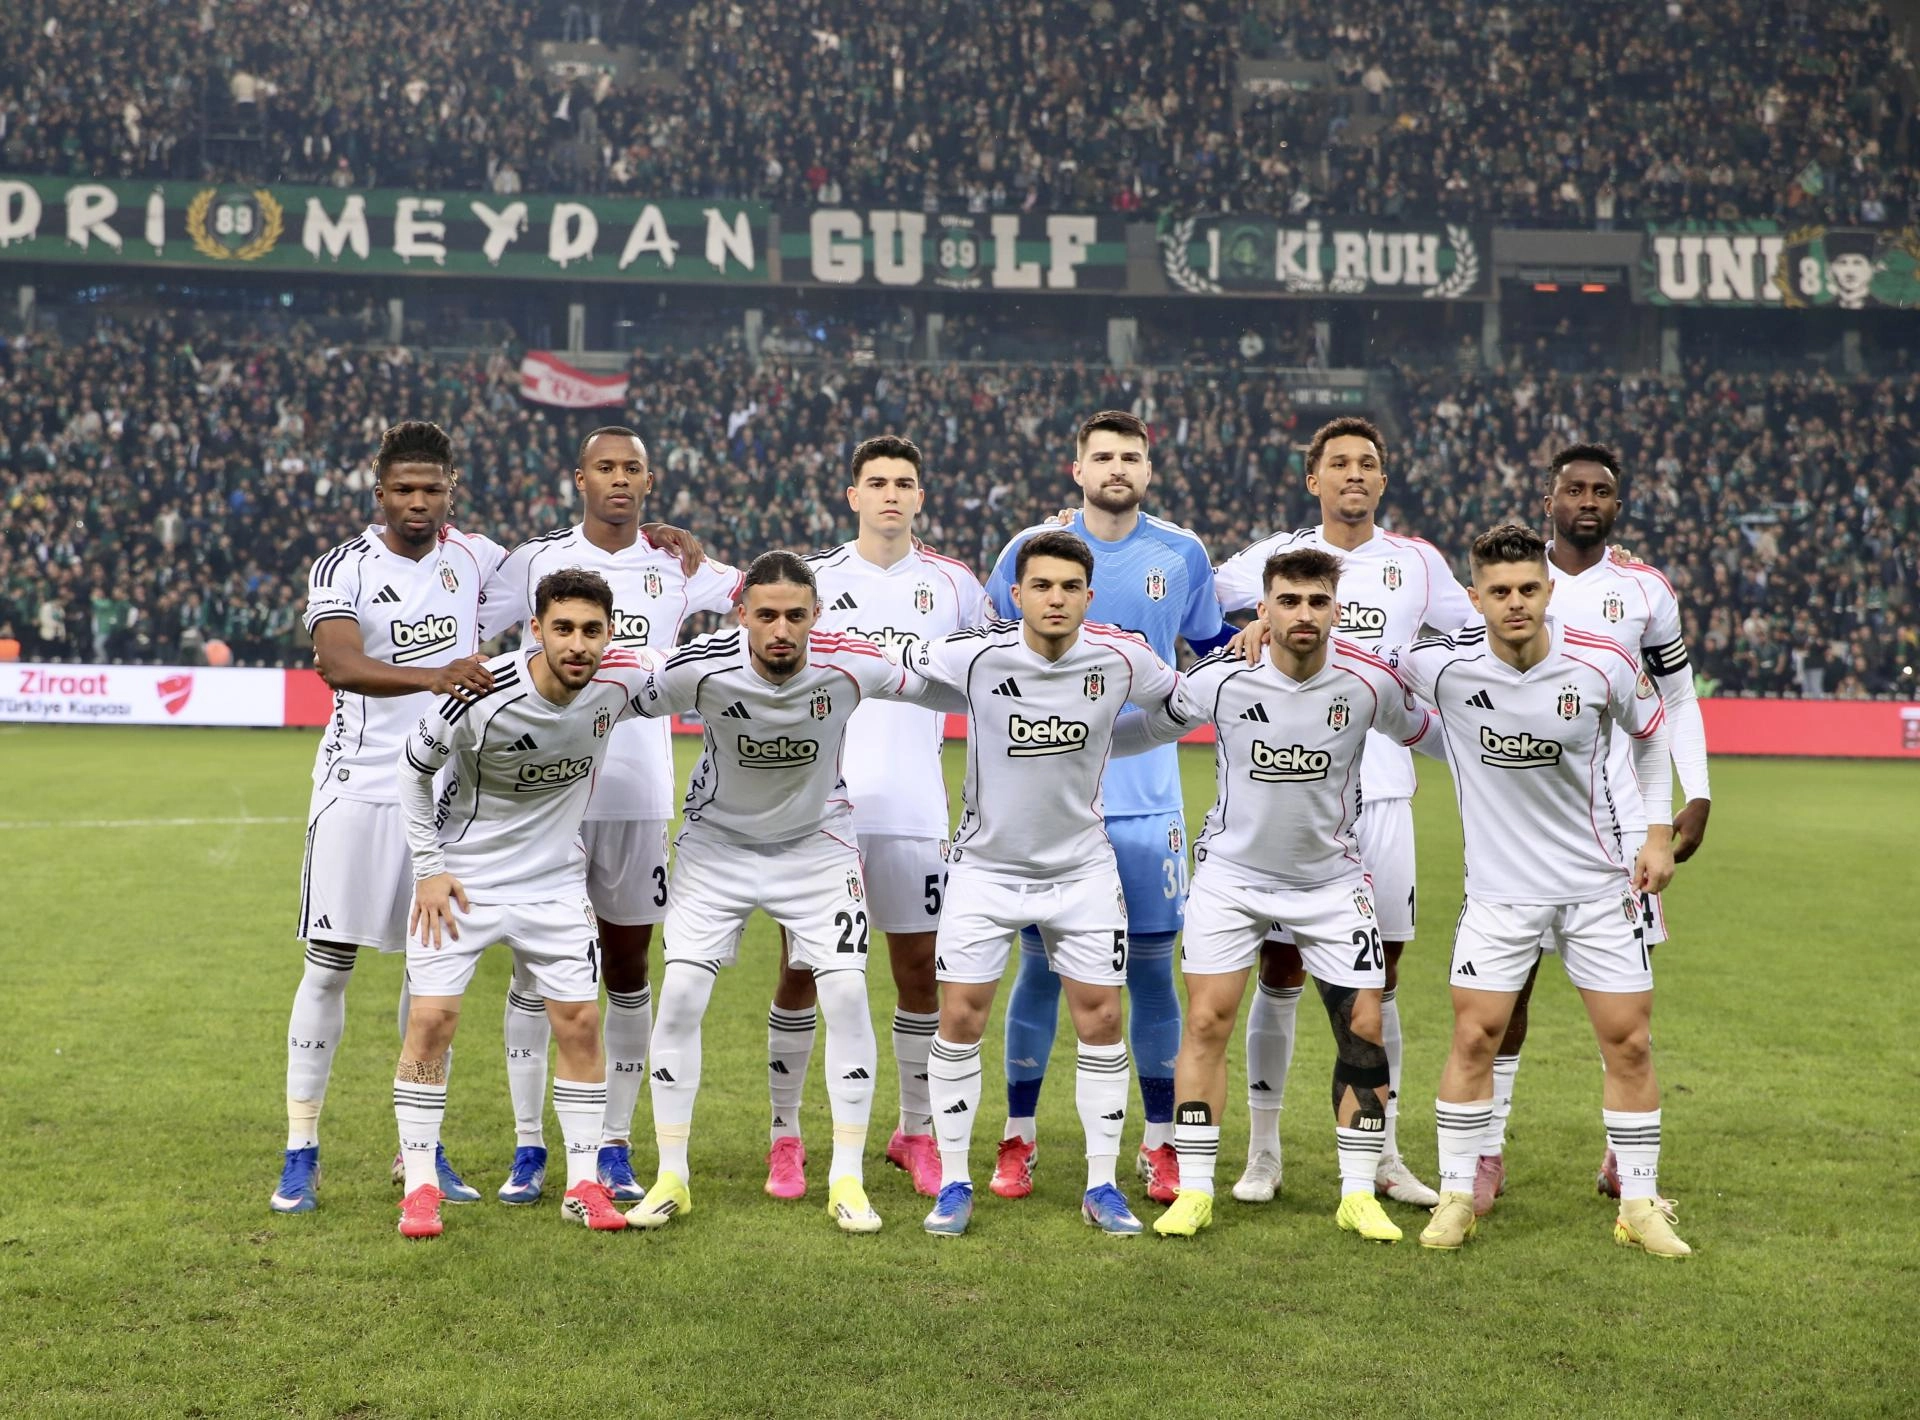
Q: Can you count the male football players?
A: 11